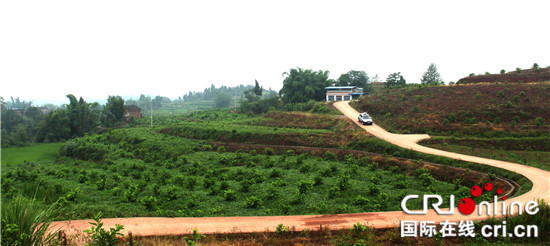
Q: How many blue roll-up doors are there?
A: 3